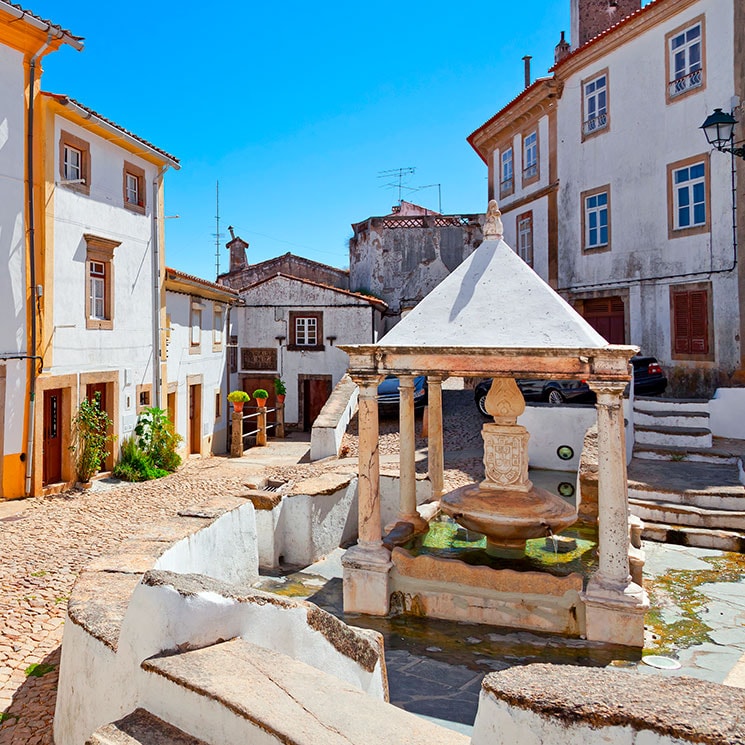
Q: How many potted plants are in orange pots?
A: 3